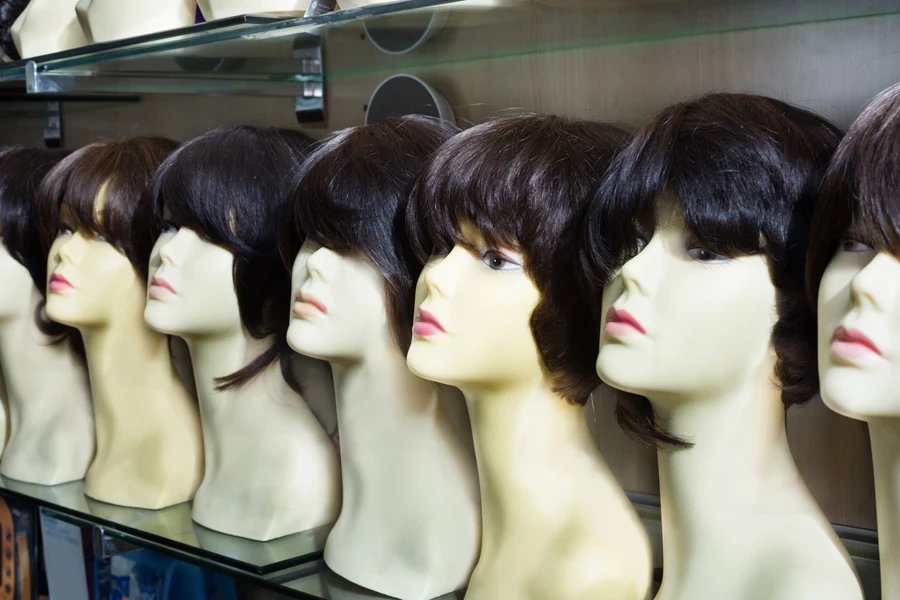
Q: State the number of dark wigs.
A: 7